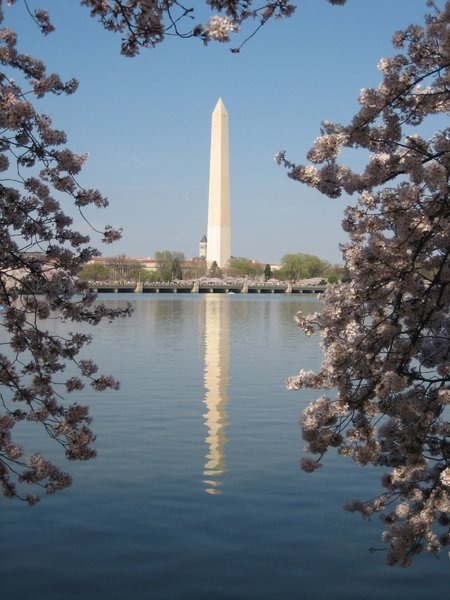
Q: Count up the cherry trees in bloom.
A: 2